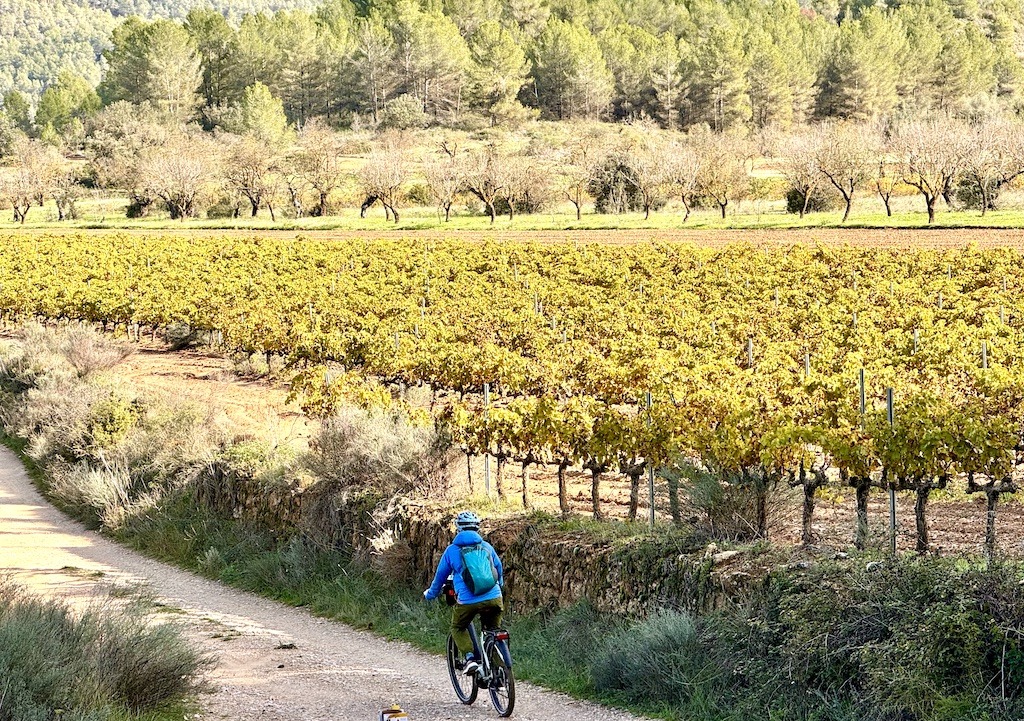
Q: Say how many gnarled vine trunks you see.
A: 12